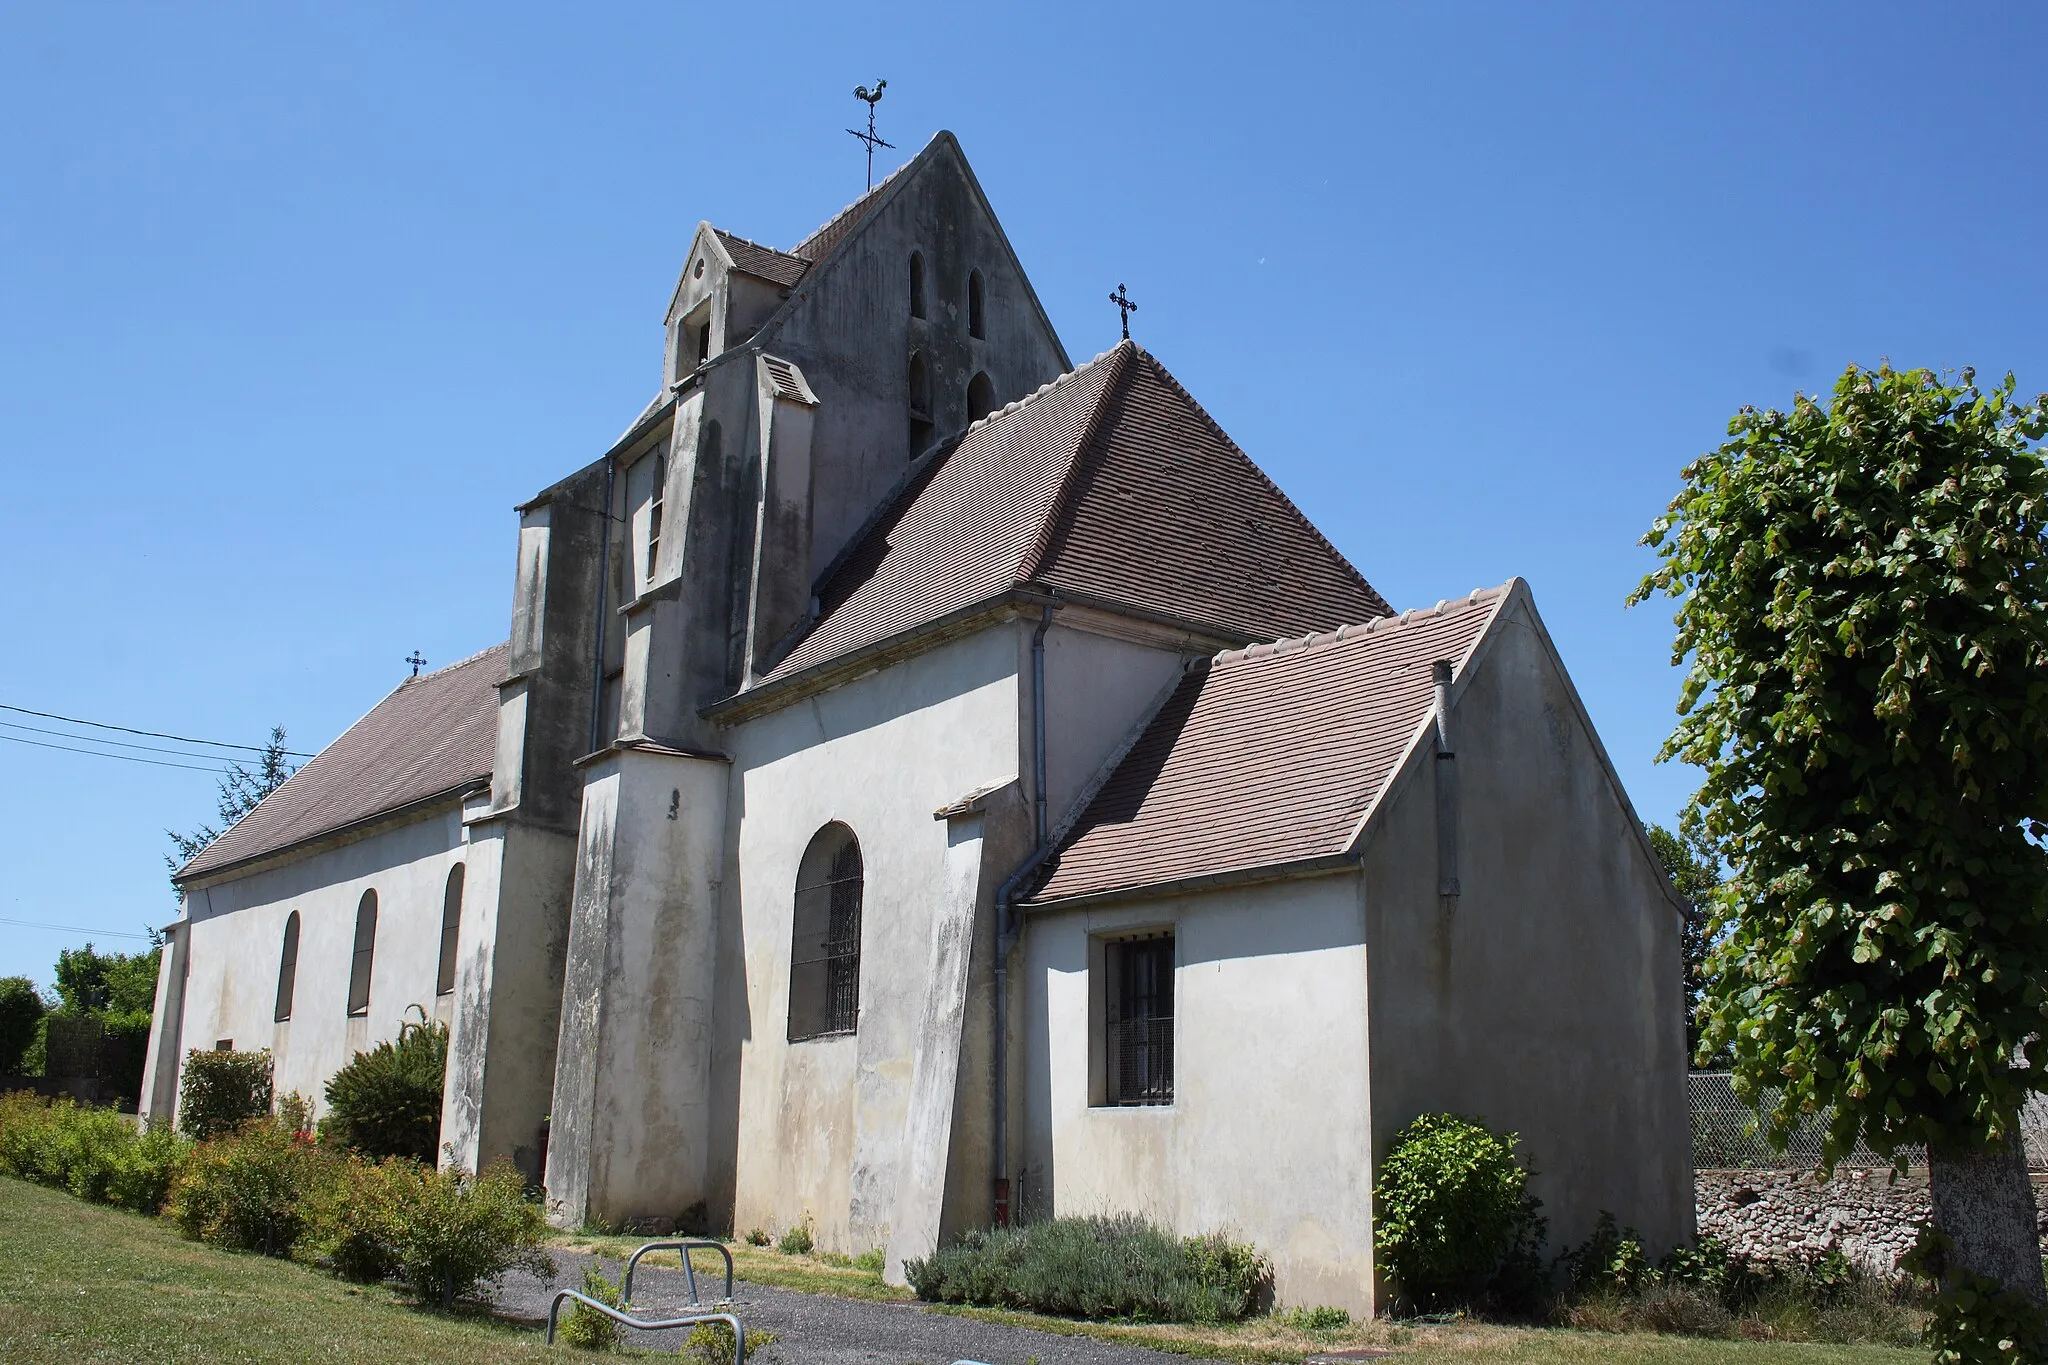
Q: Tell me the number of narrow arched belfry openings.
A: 4